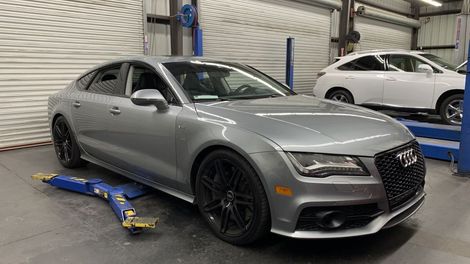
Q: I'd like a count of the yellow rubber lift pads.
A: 2